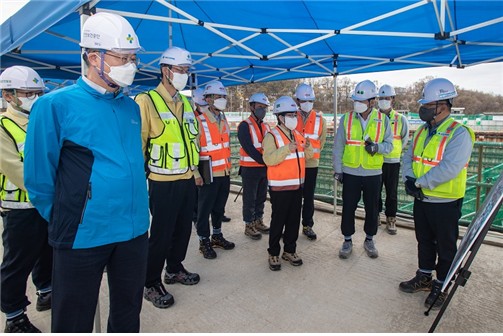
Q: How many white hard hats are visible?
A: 11